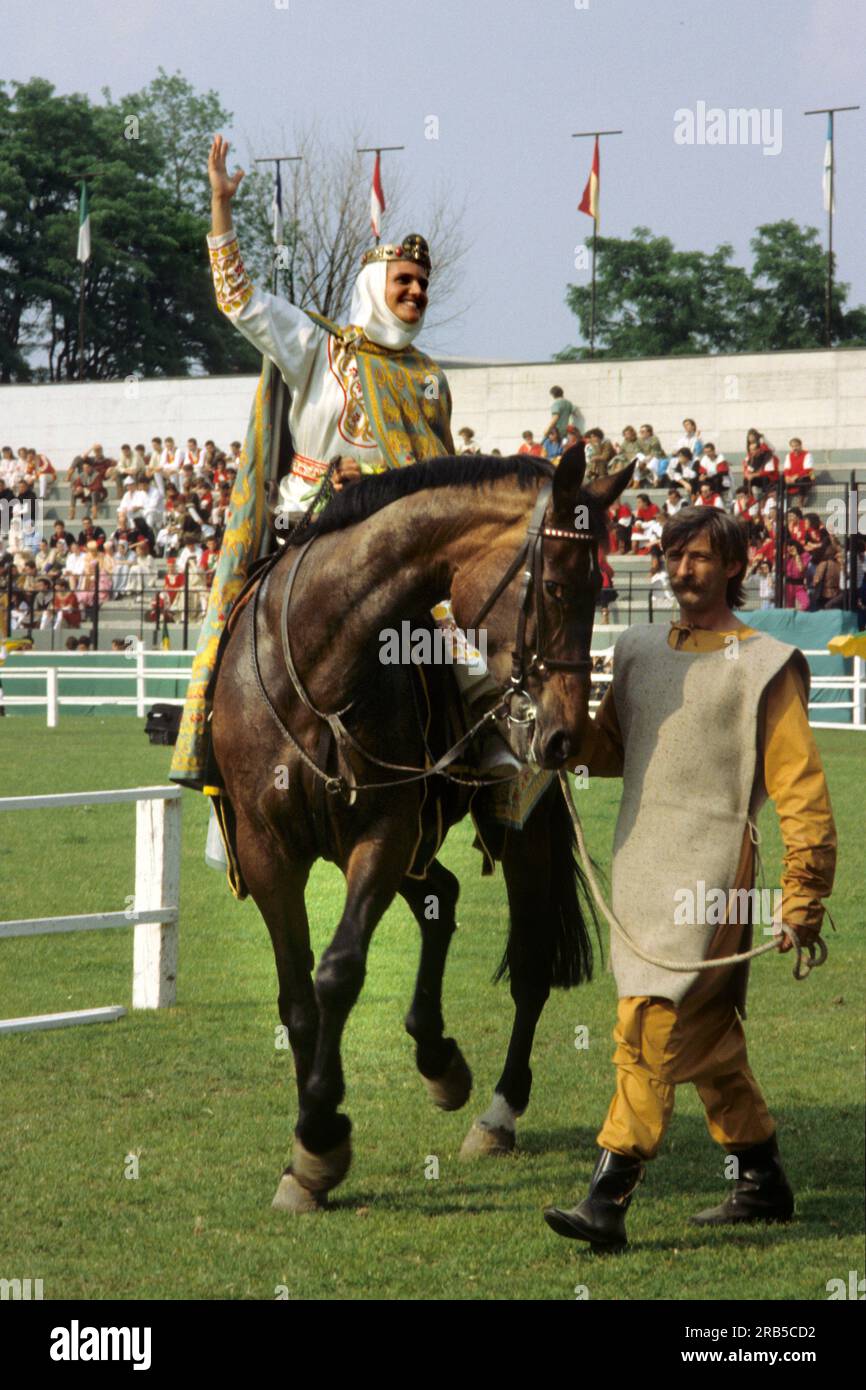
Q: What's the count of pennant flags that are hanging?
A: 5